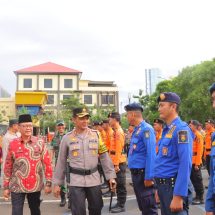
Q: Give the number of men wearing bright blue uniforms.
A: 3